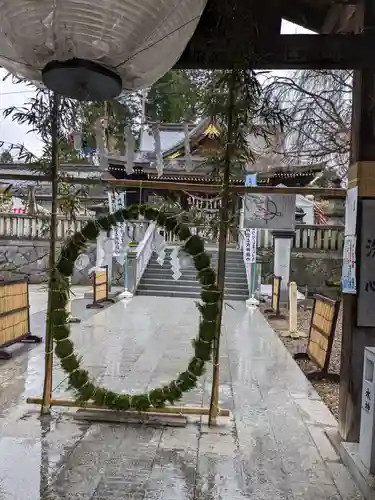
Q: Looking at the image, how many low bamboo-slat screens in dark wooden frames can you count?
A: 4